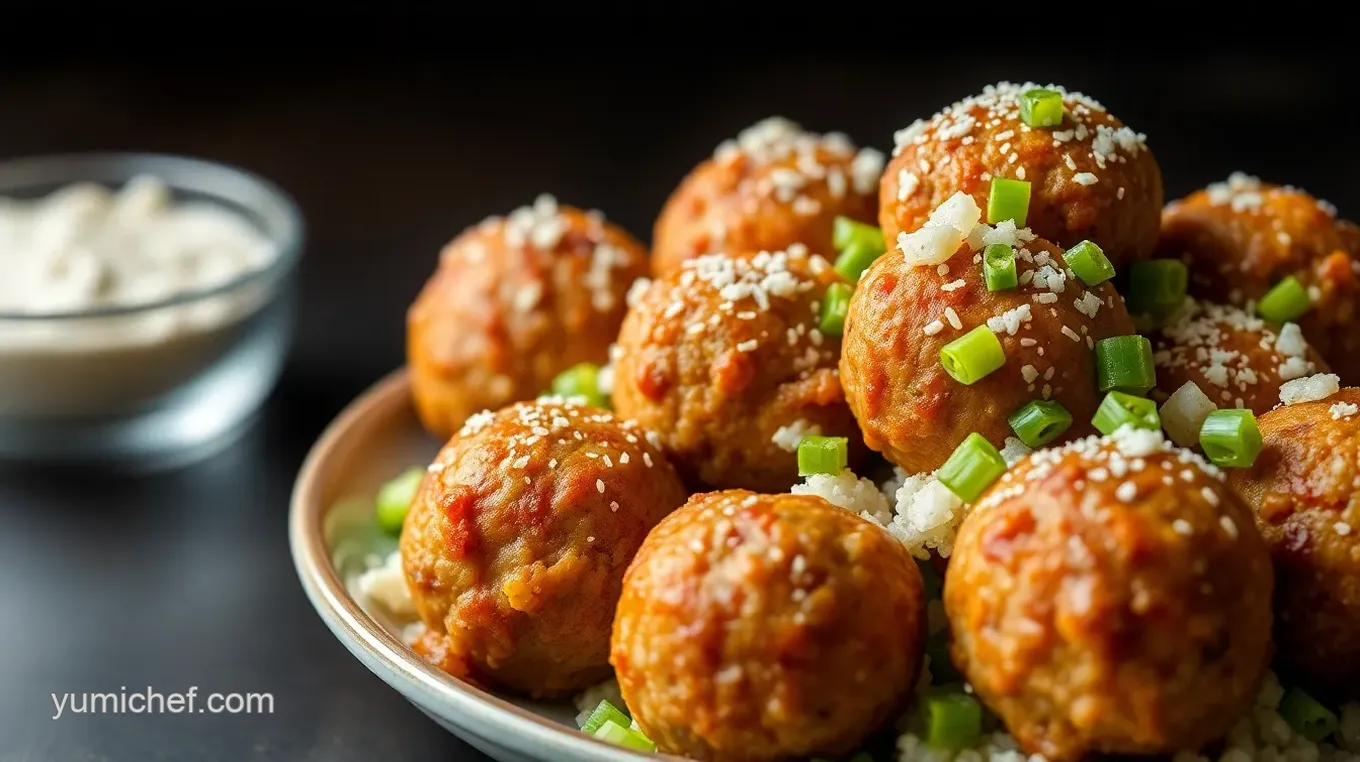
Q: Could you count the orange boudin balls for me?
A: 11